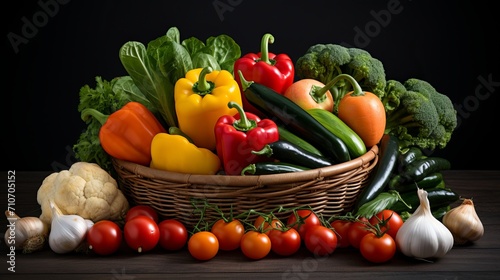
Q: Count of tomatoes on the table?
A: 15